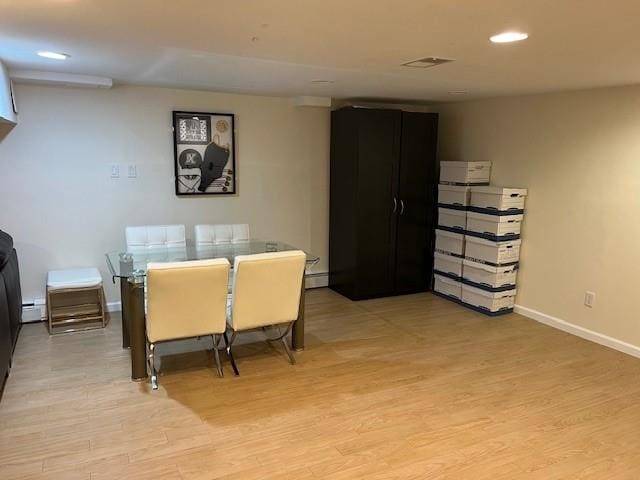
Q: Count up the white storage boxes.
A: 11